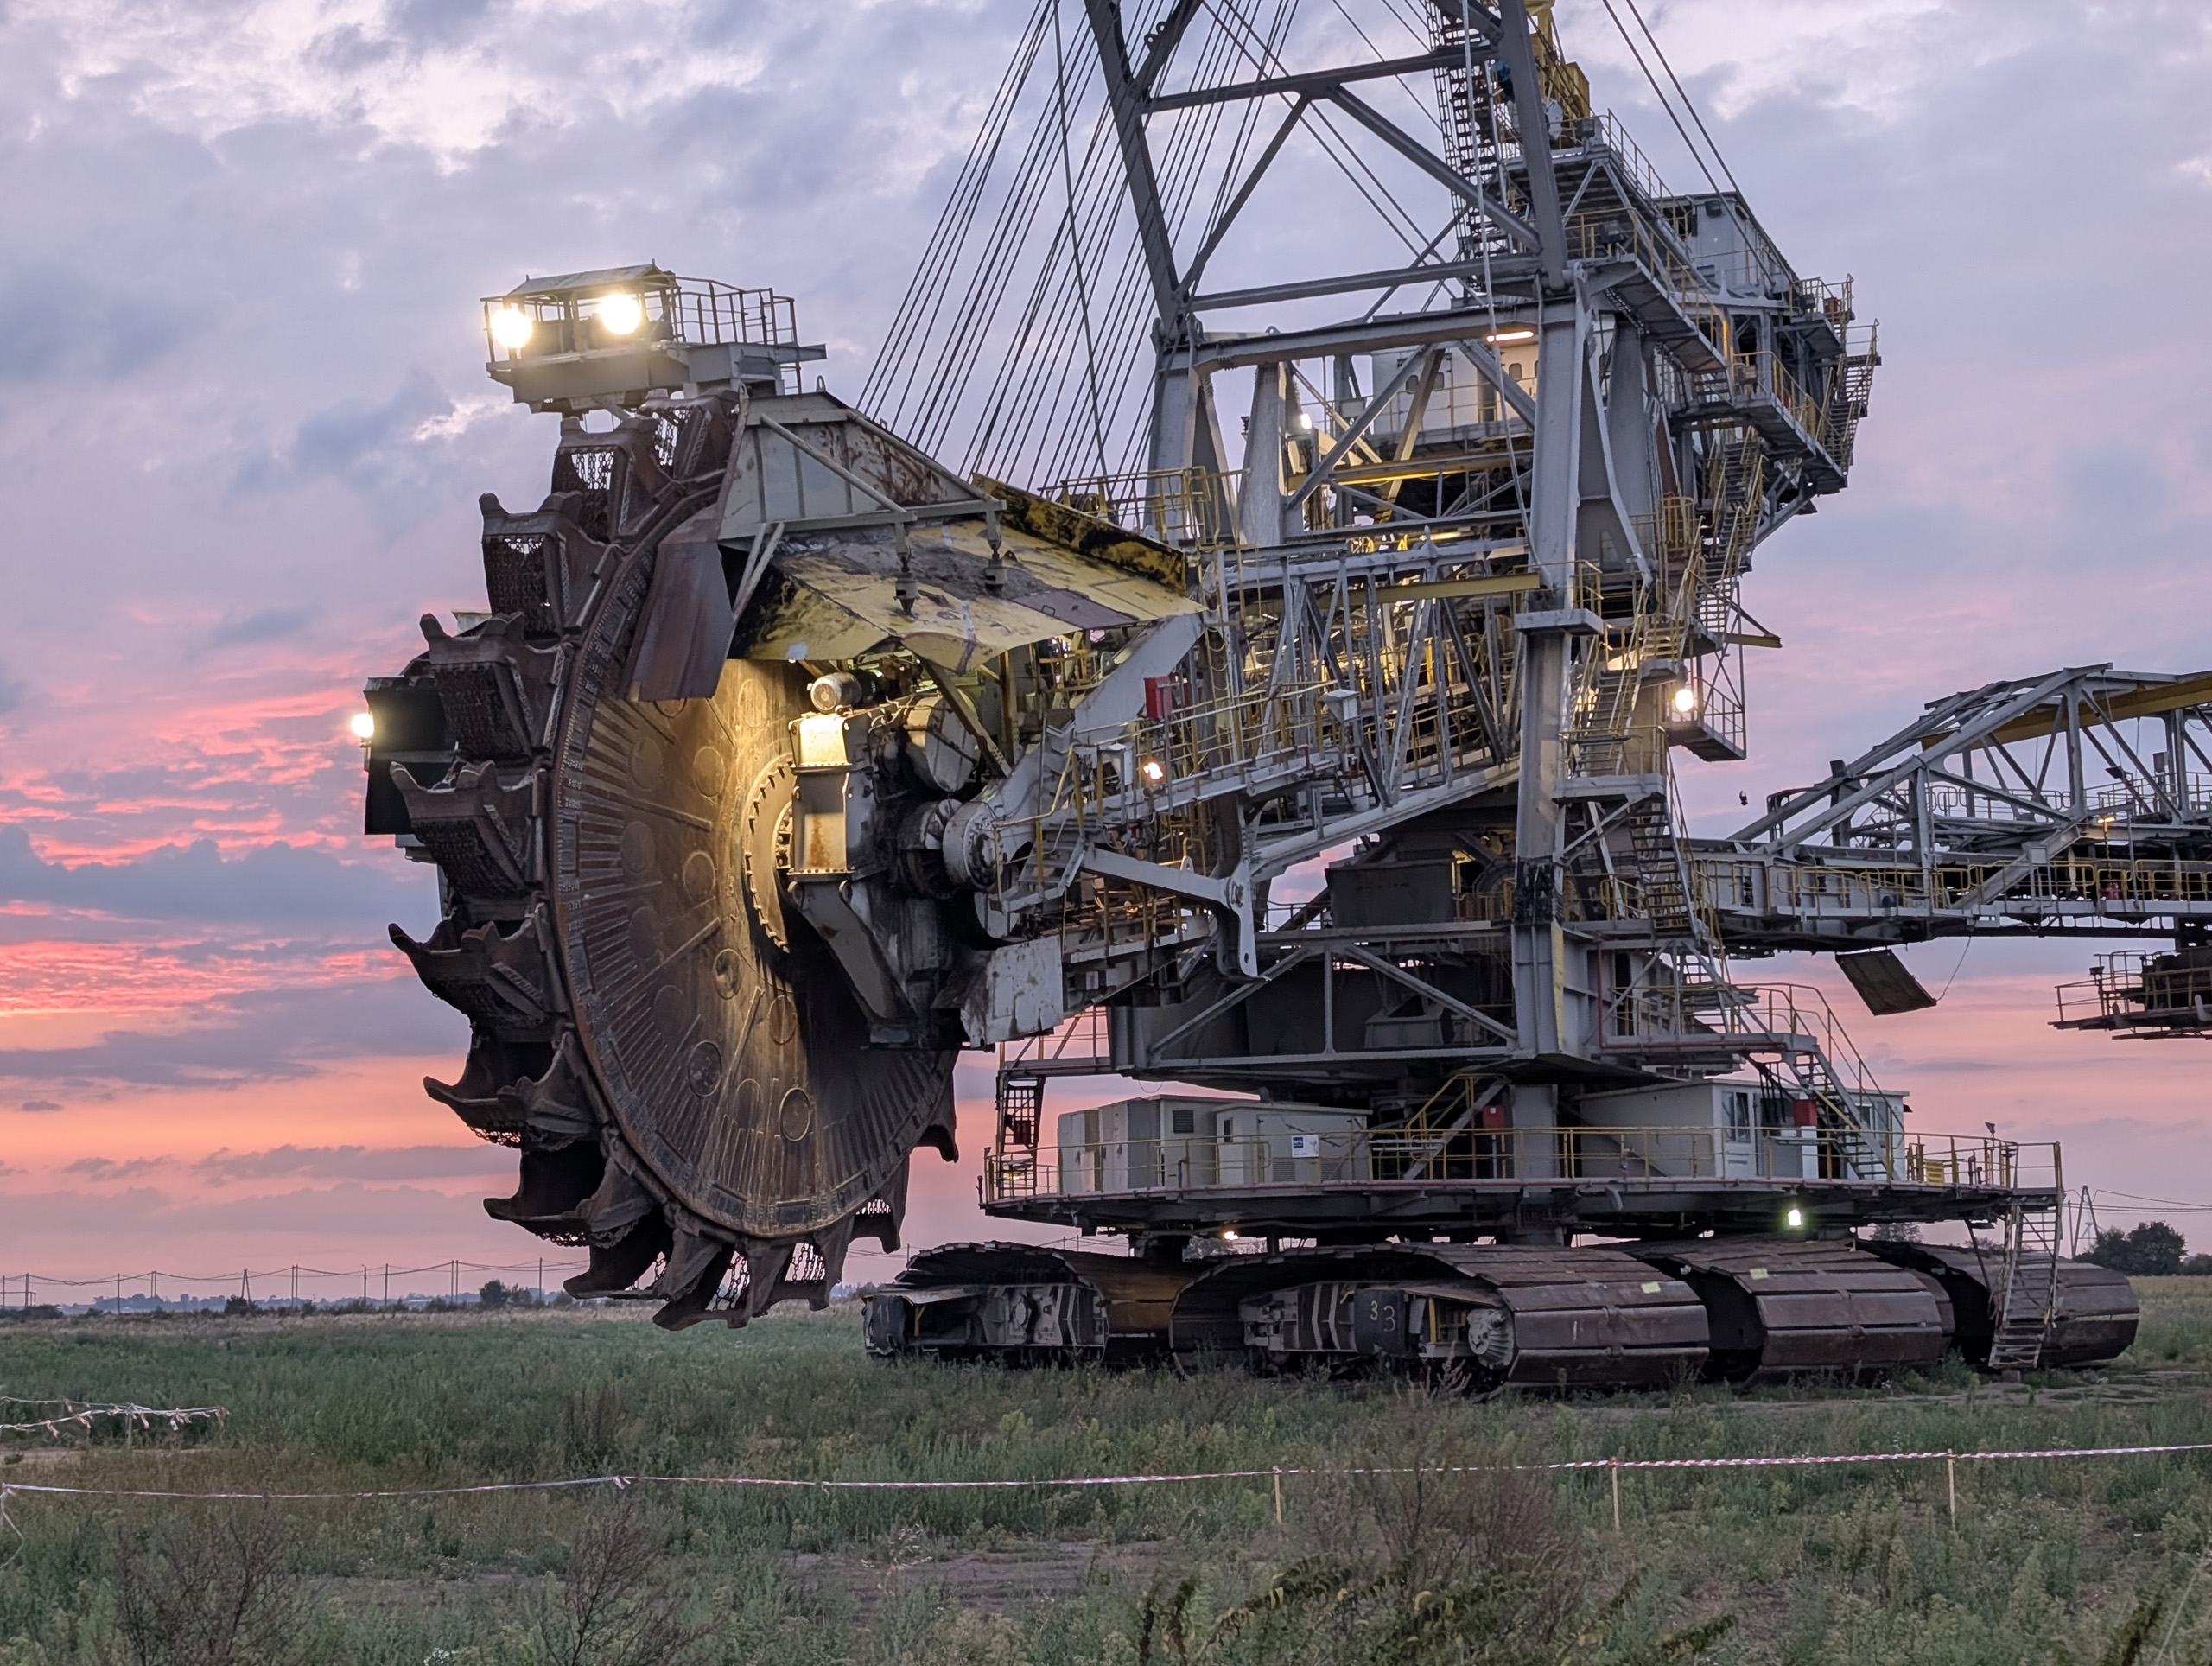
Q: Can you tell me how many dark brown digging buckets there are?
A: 13